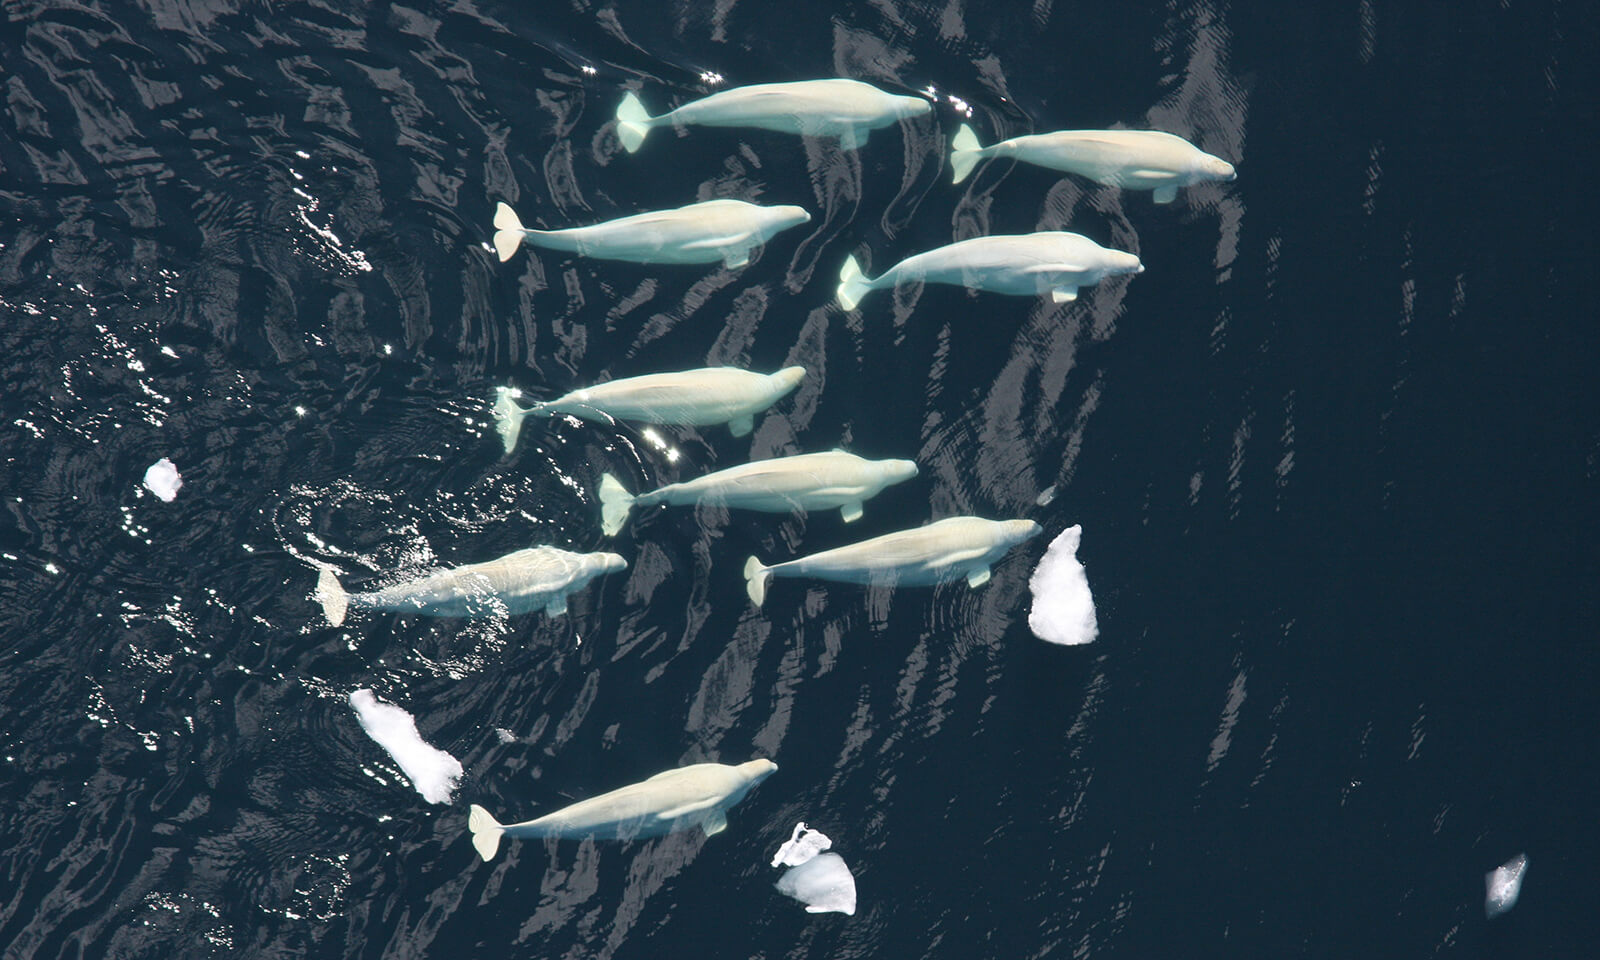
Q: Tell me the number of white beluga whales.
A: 9